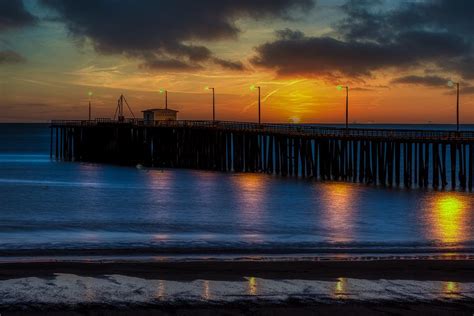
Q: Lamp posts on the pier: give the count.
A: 6